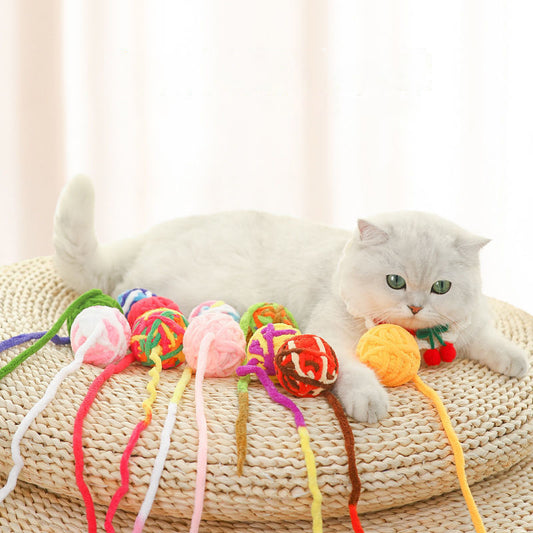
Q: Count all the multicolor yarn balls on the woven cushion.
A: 7